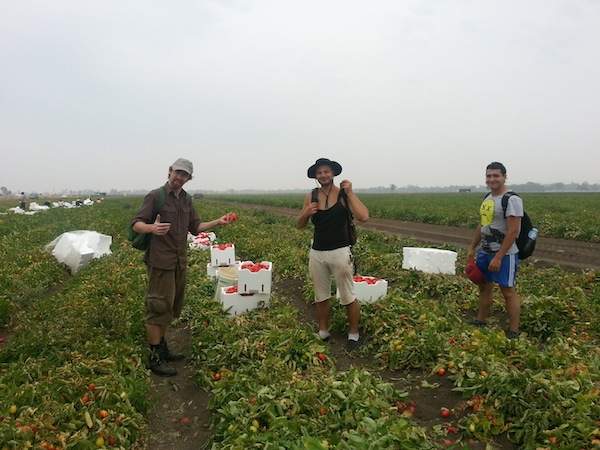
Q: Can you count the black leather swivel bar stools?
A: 0